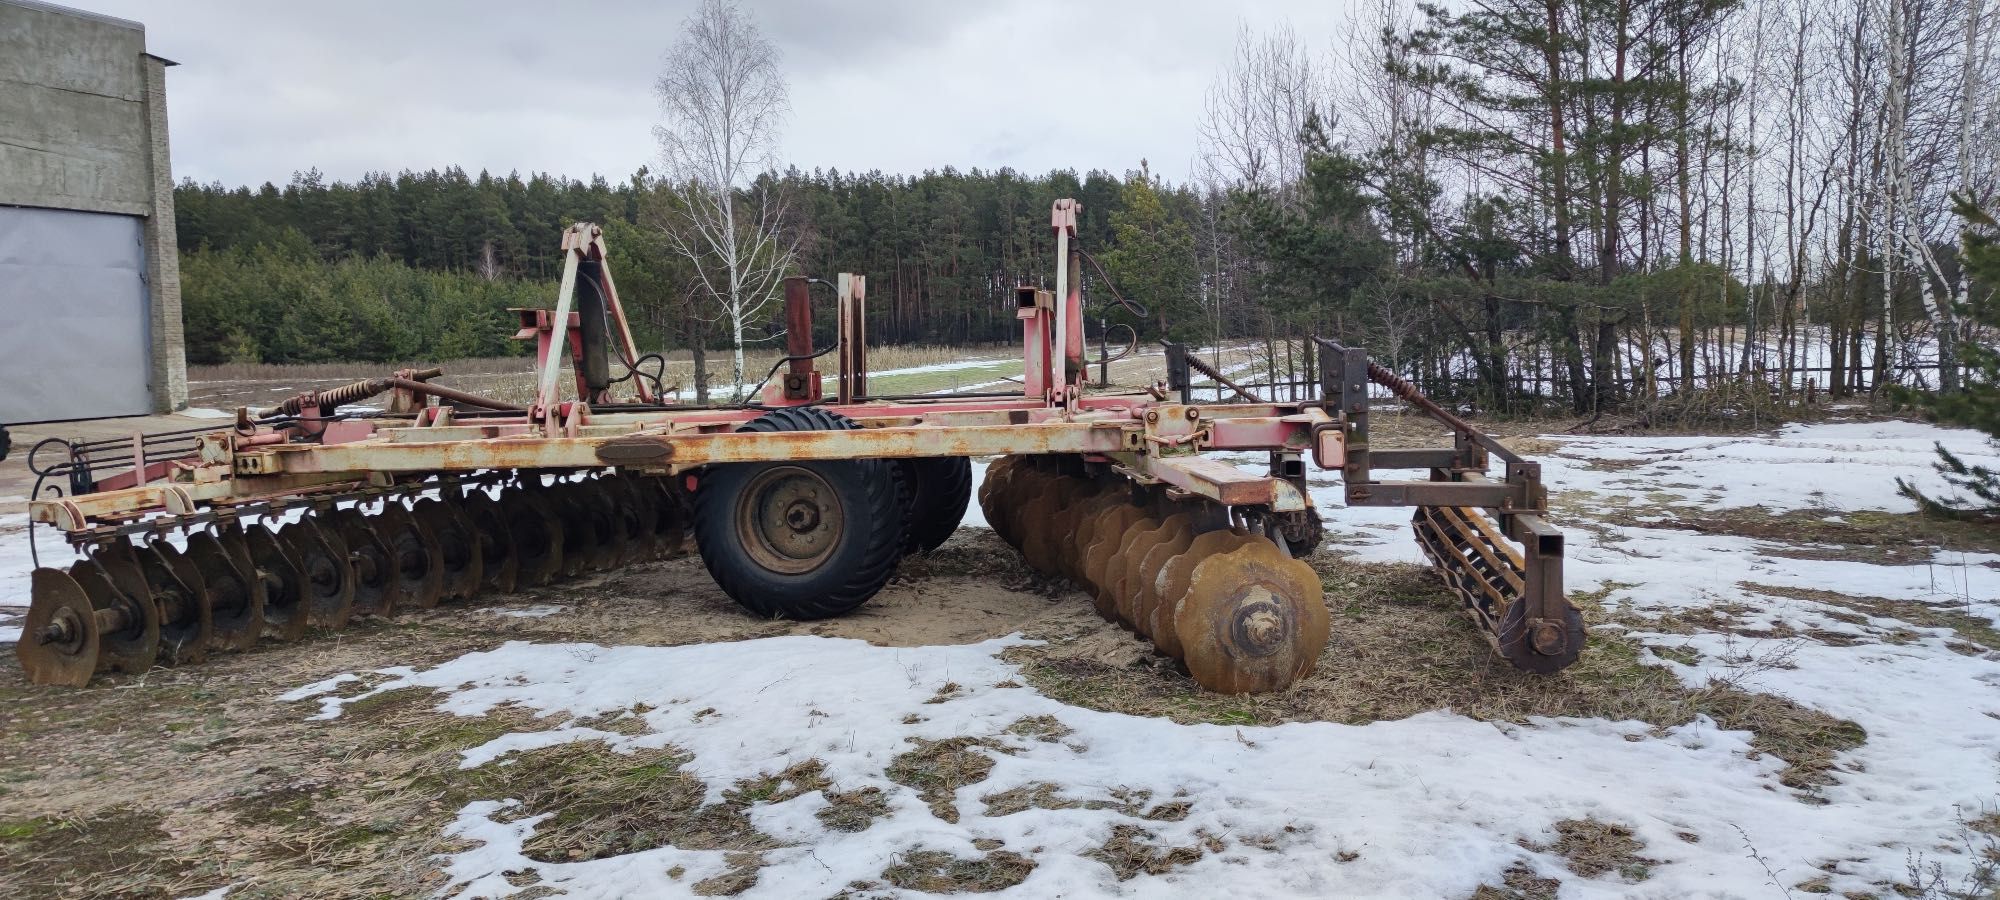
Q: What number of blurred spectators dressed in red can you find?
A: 0